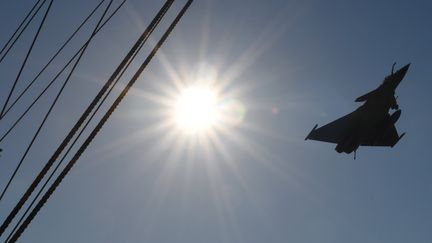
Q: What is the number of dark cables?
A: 9